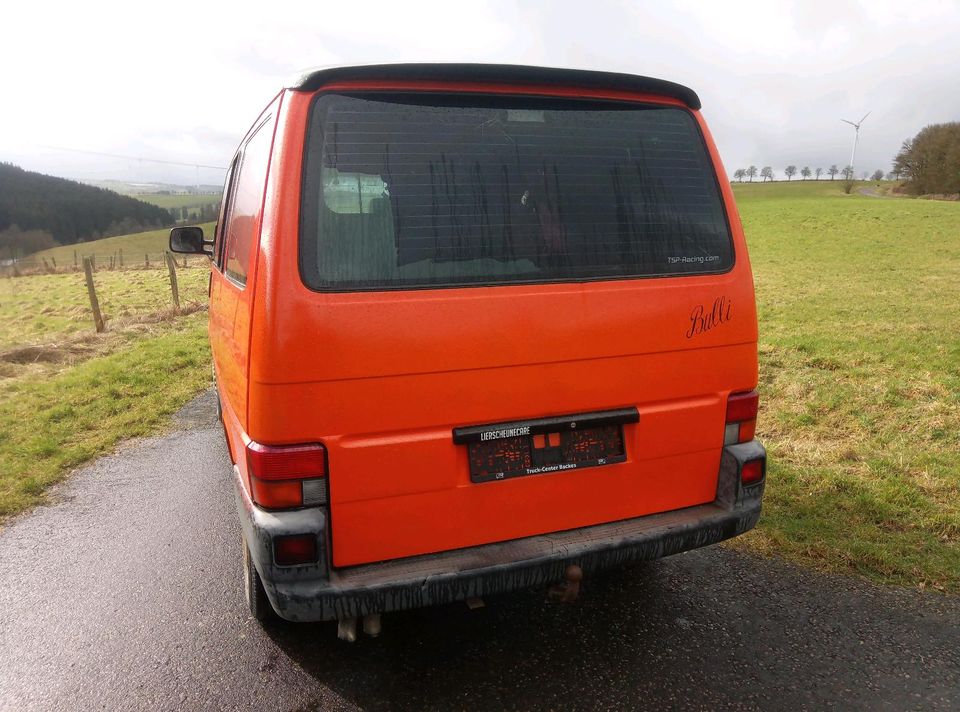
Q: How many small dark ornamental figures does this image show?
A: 0